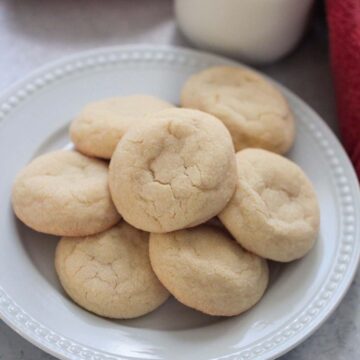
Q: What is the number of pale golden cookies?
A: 7